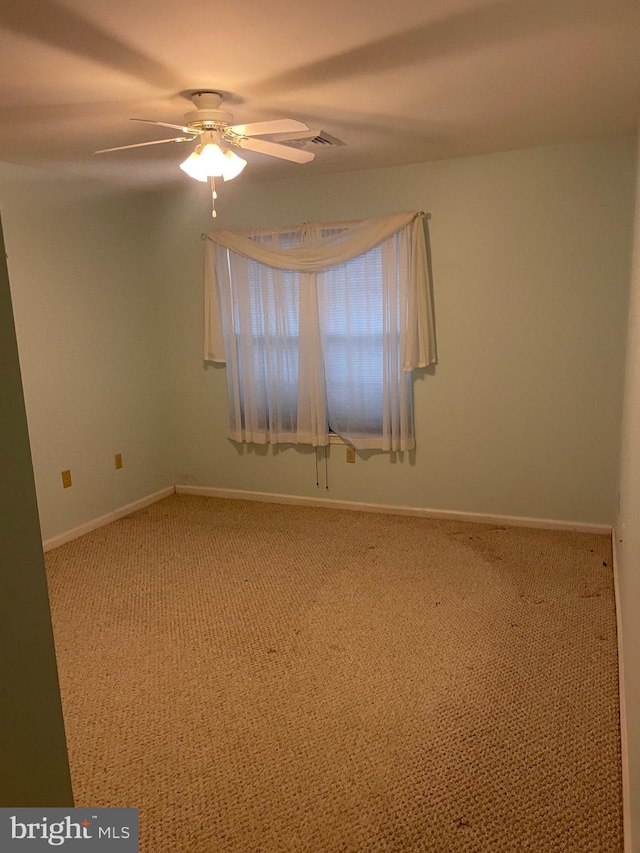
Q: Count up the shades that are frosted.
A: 3